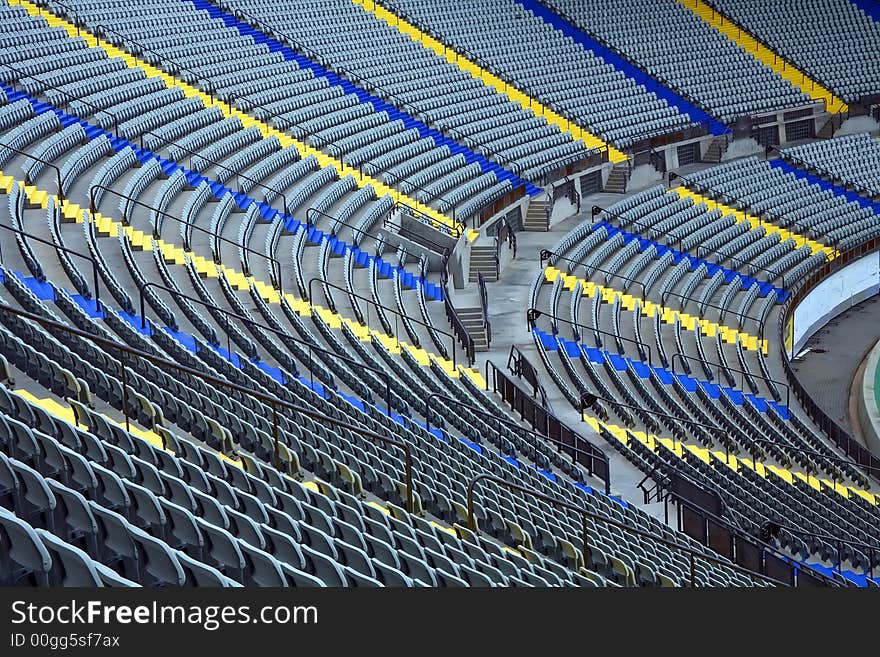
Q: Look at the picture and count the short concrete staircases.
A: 6